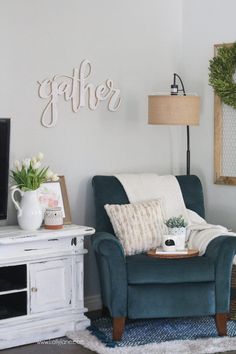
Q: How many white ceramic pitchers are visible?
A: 1